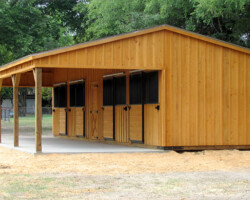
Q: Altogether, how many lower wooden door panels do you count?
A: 4